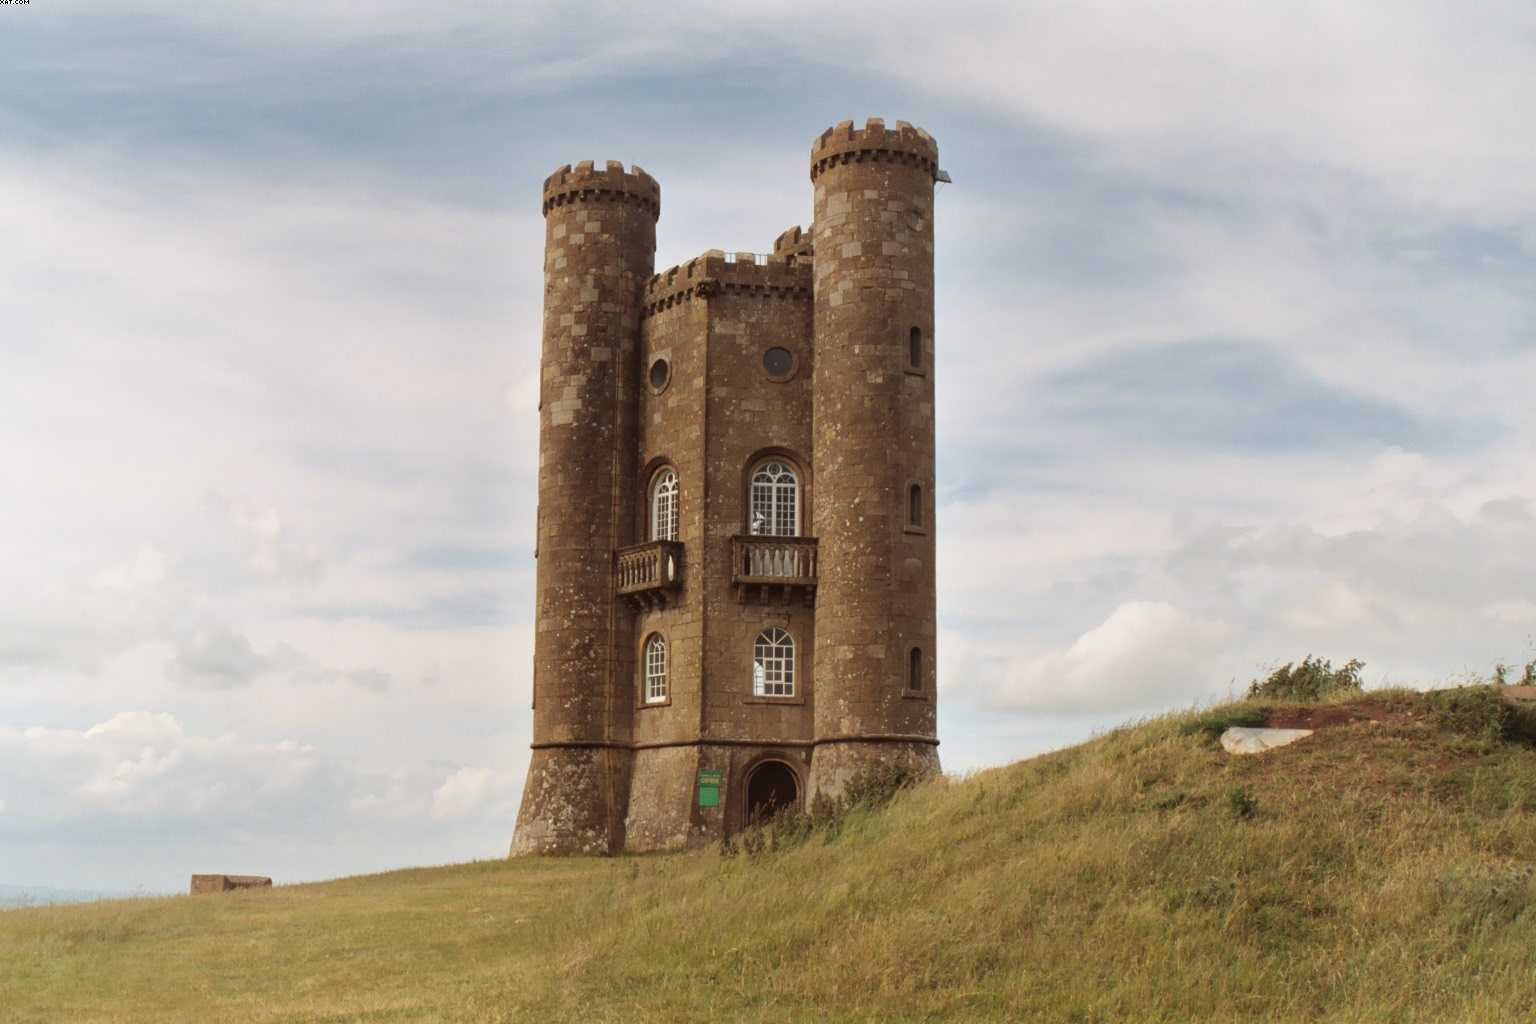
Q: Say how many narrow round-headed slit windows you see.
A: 3